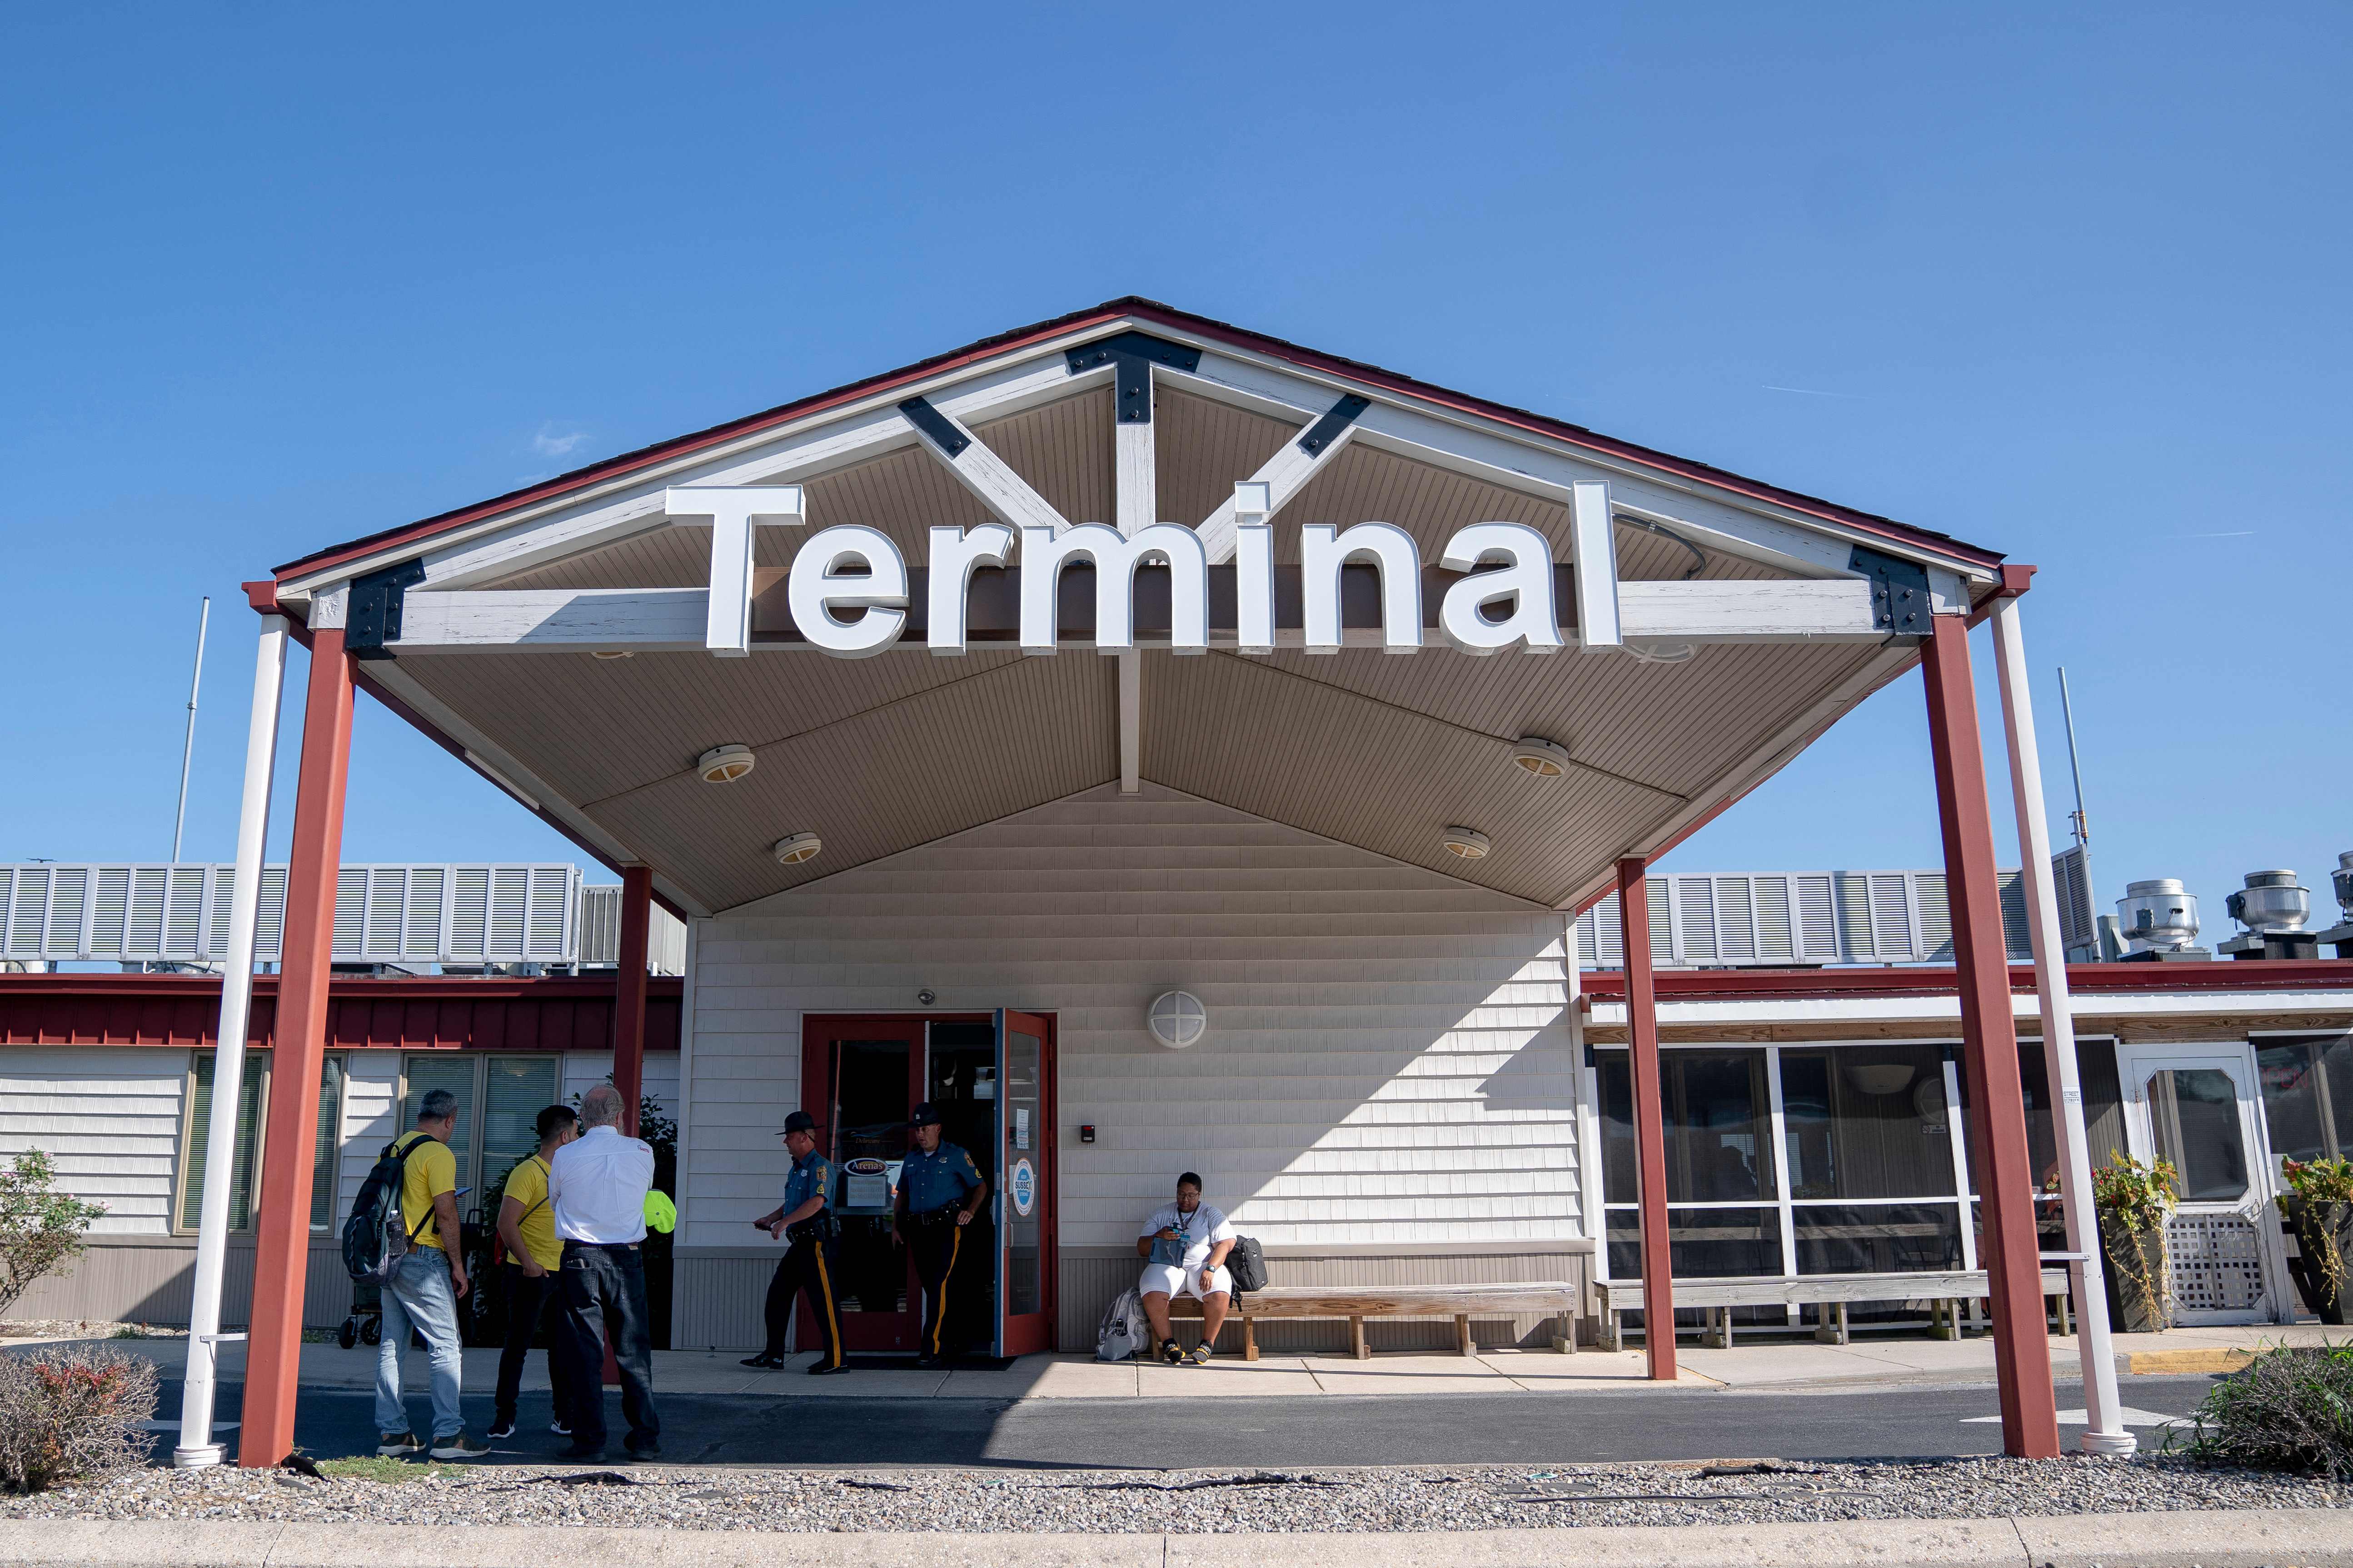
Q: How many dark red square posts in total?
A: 4